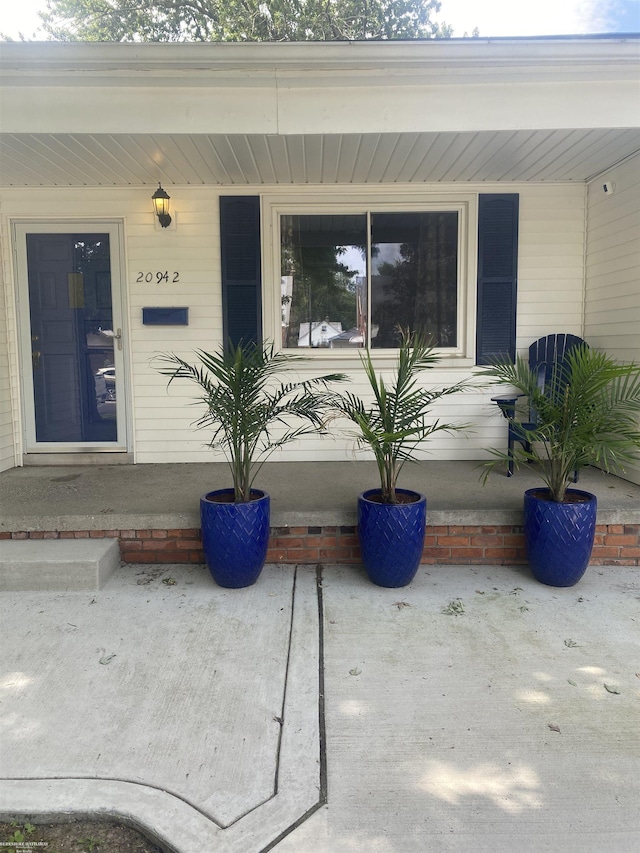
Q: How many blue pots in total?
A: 3